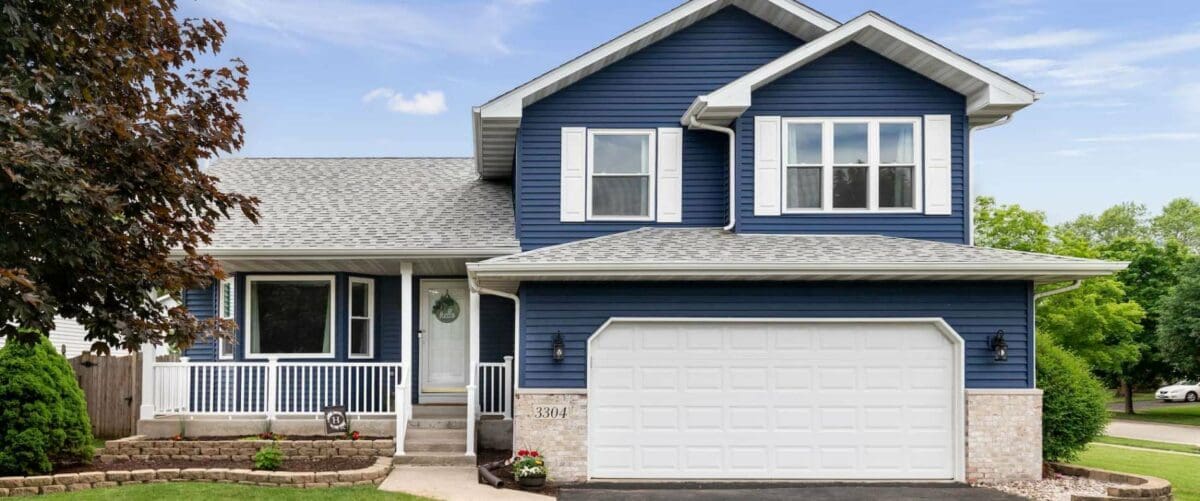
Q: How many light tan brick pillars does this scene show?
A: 2